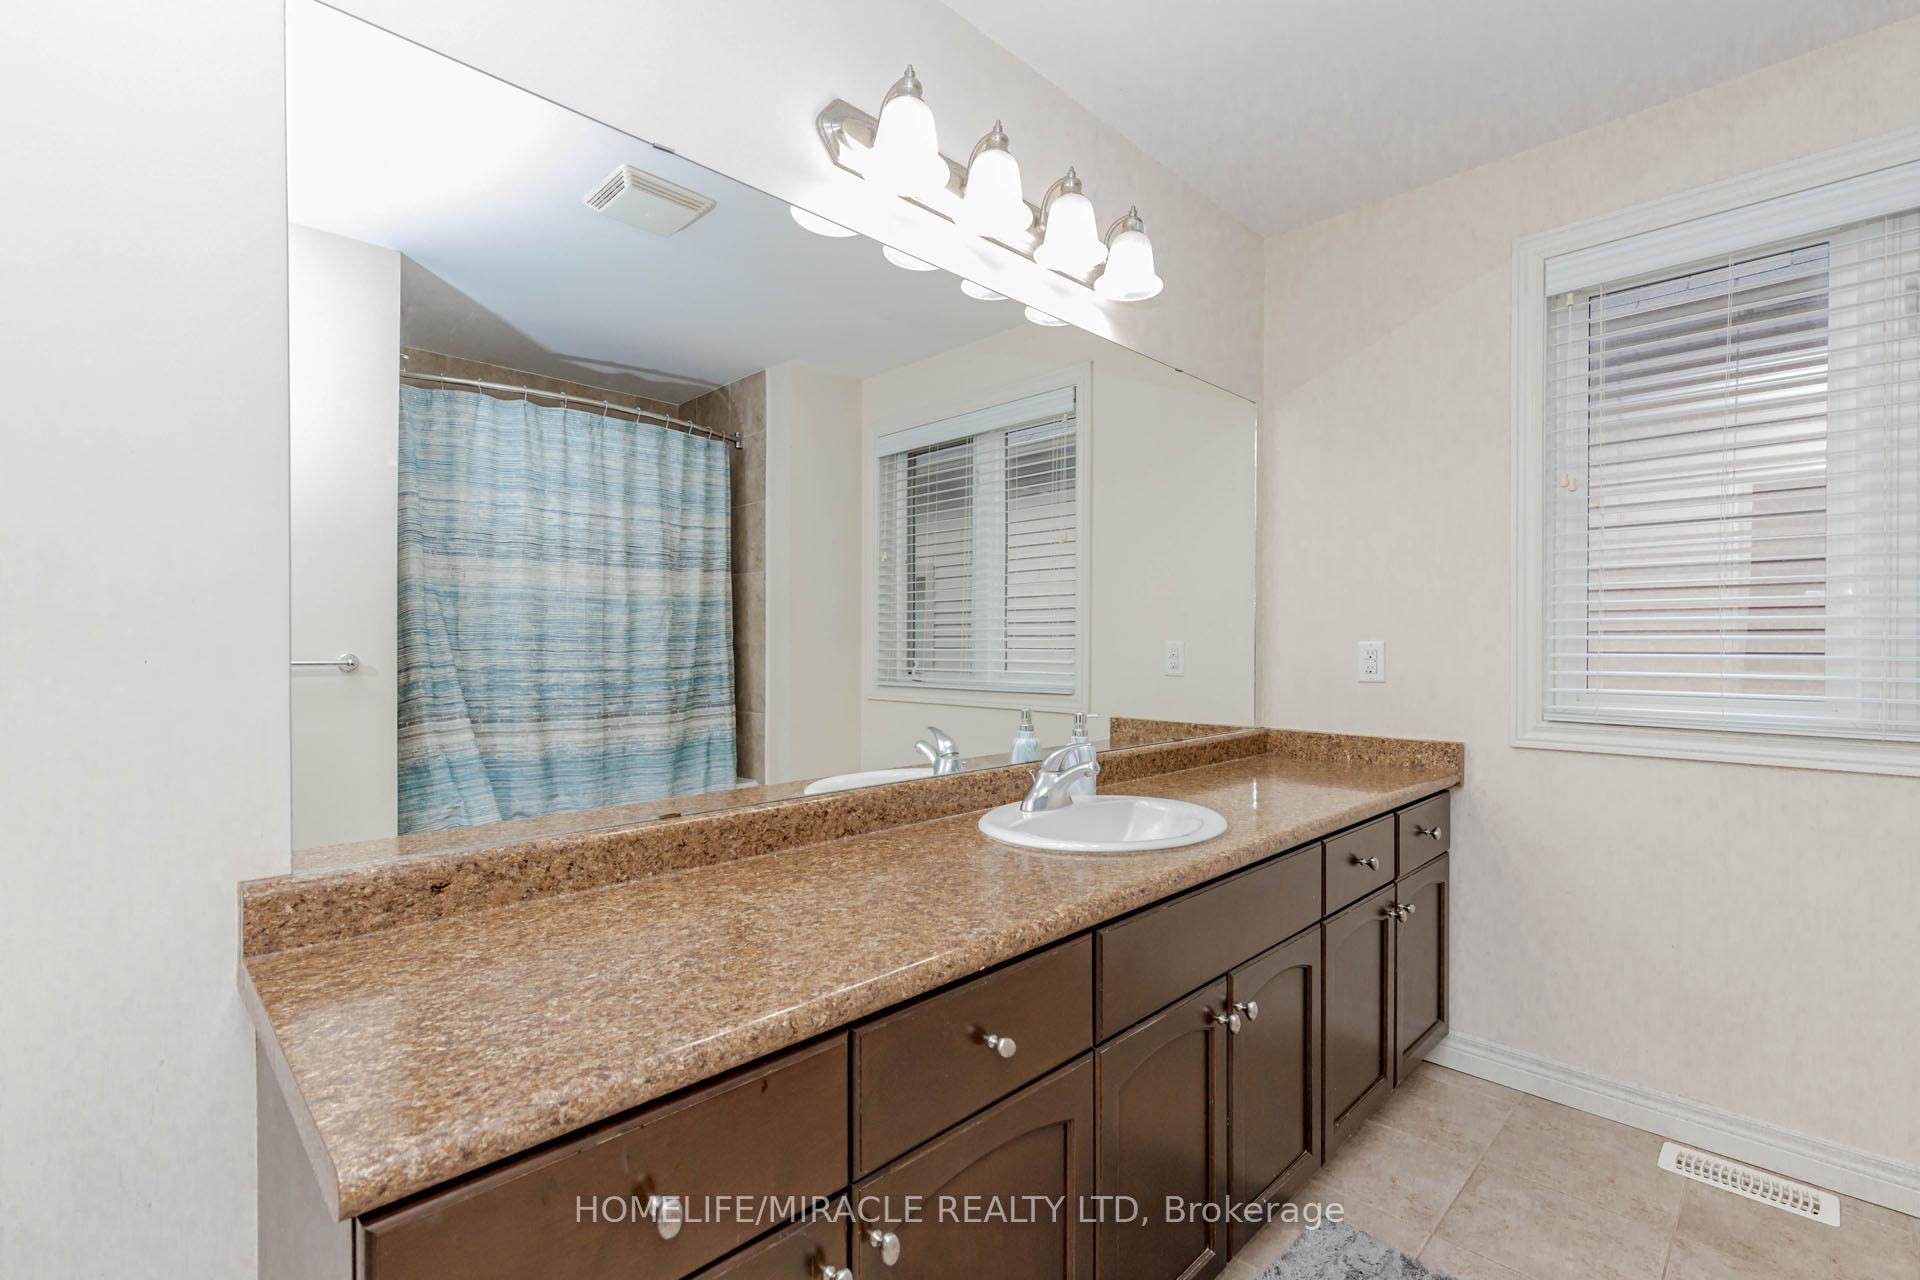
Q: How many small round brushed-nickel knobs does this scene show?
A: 10